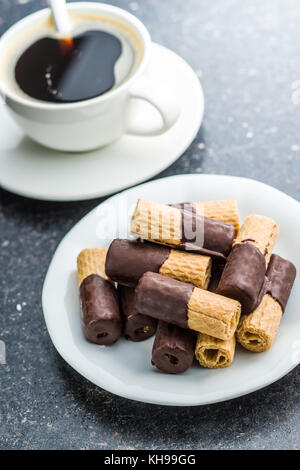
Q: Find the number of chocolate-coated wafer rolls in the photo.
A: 10